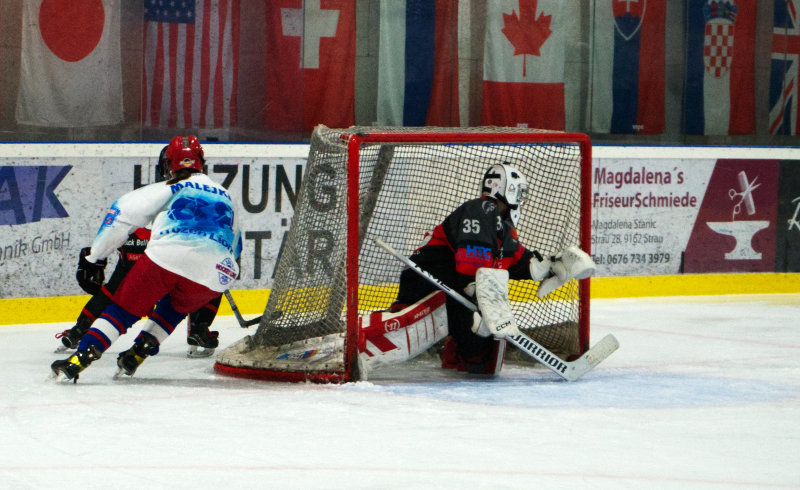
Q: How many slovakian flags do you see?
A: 1